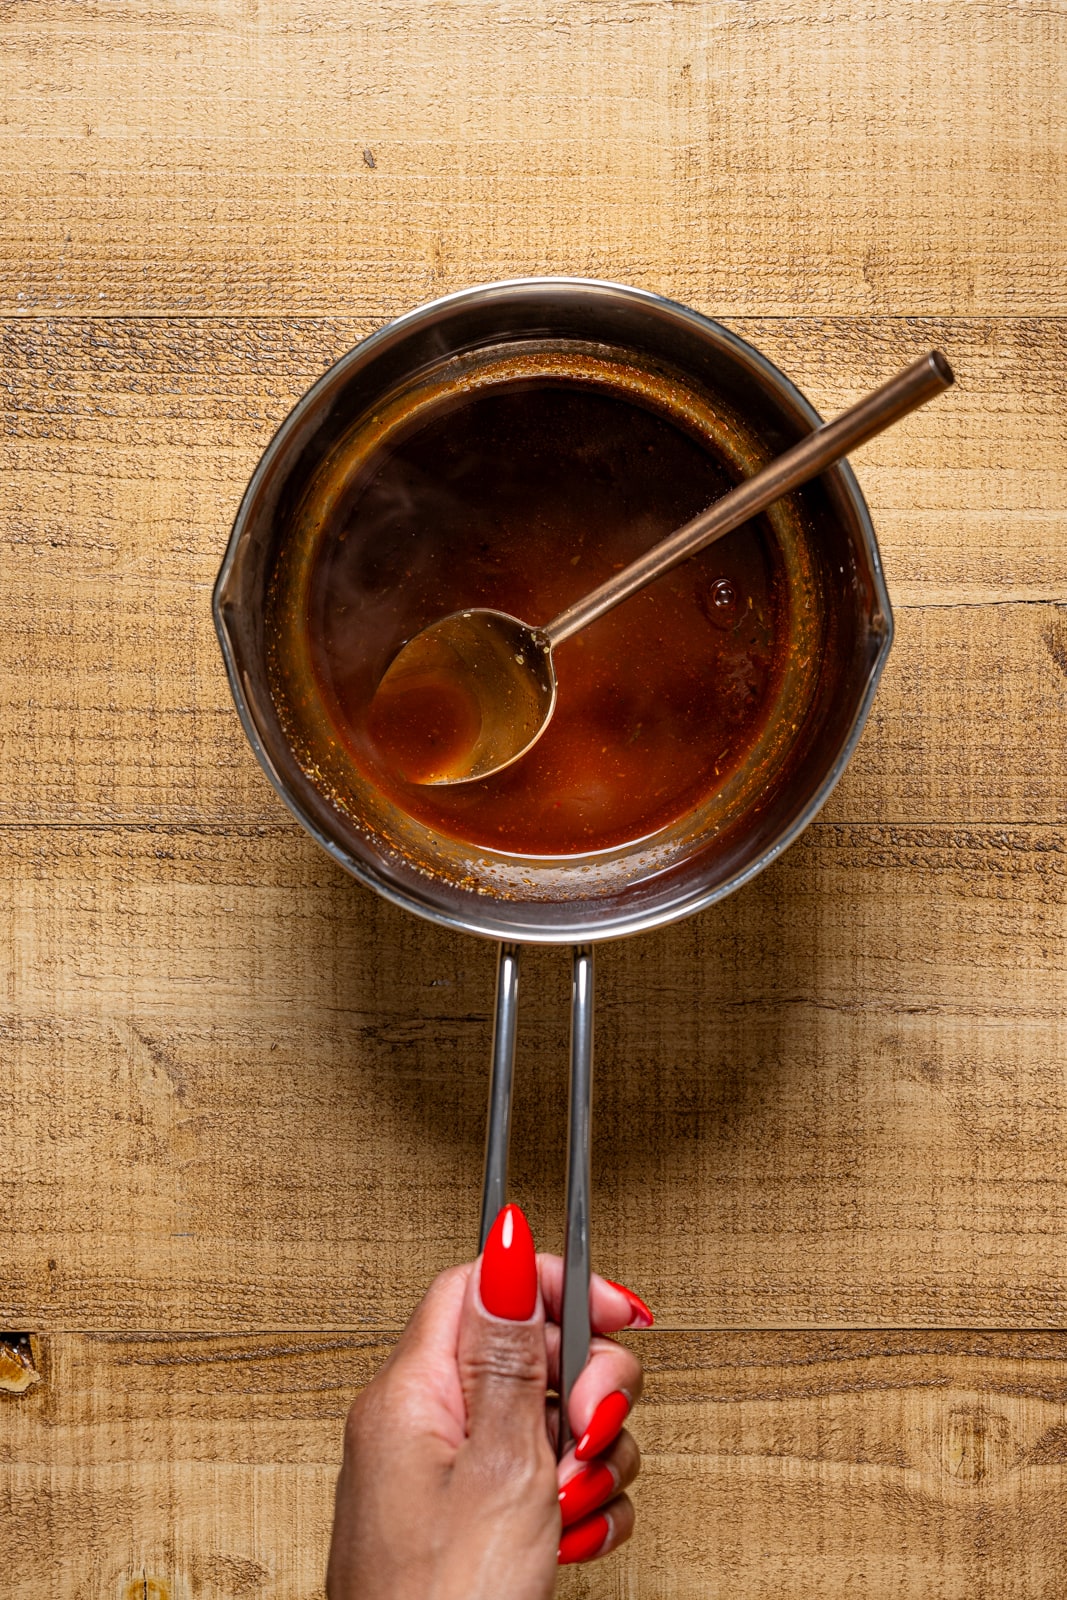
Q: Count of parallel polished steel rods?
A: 2